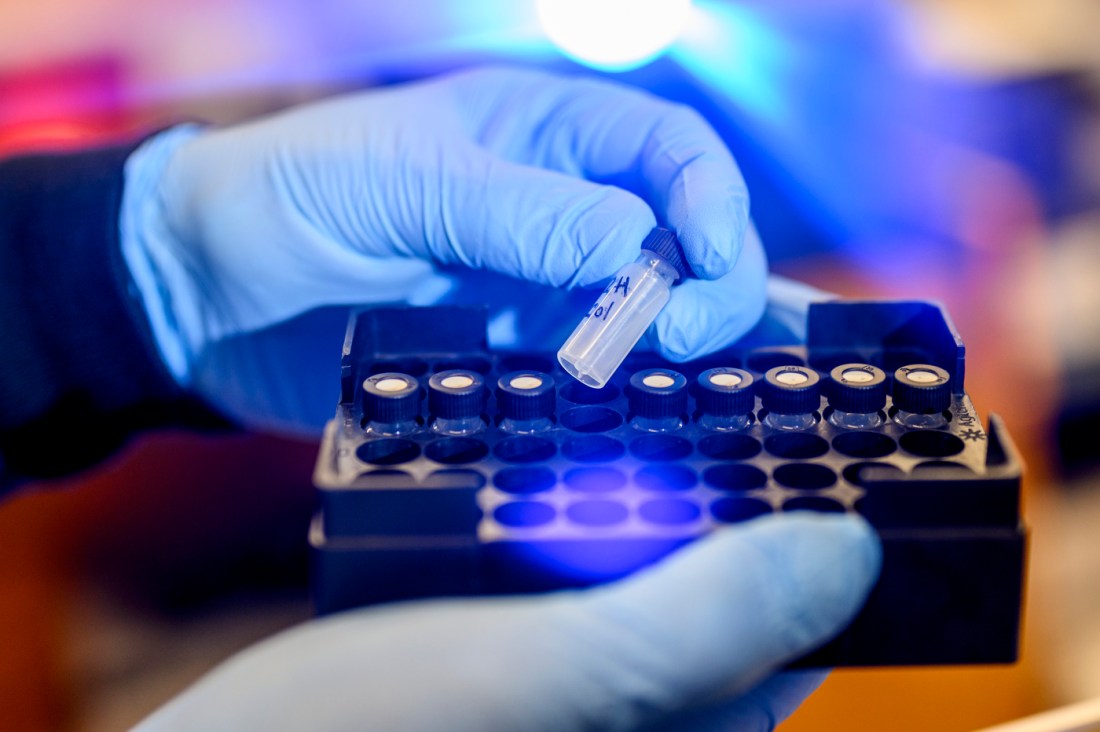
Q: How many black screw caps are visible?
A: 9